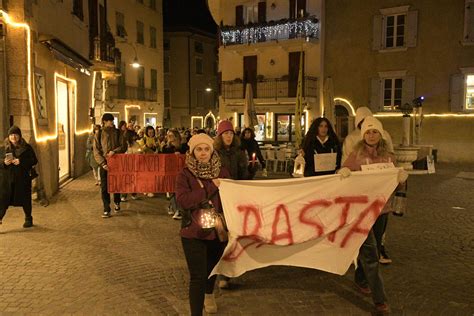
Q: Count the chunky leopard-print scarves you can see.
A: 1